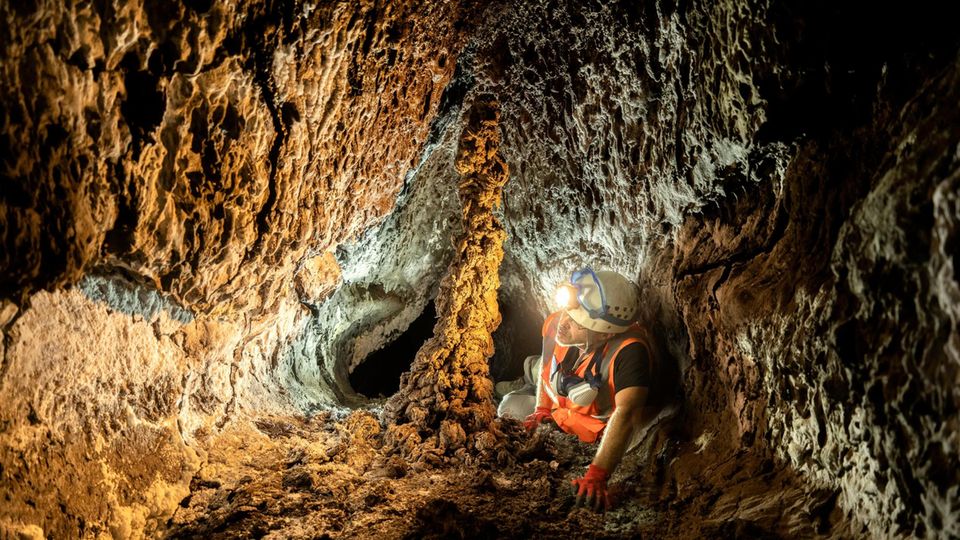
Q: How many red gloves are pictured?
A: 2